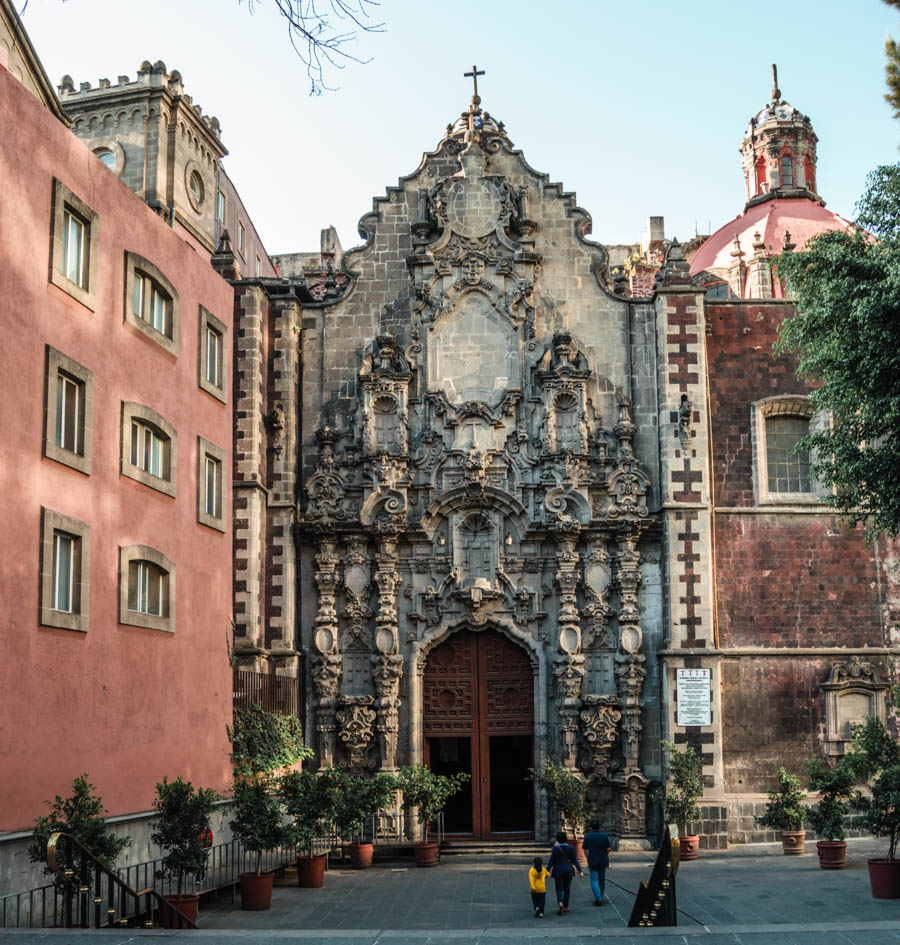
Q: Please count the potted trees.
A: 11